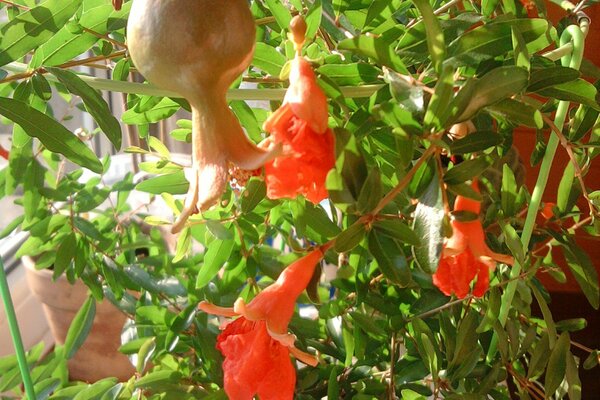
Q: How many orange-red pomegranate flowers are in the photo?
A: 3